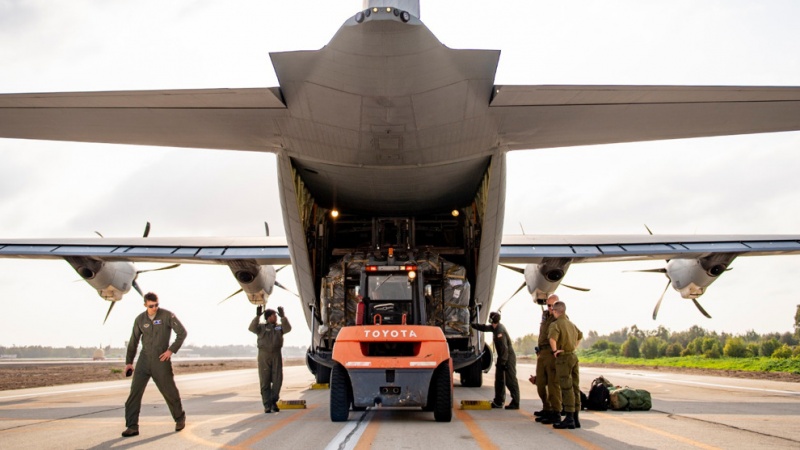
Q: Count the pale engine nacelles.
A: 4